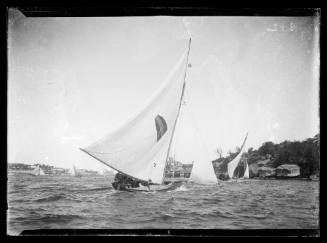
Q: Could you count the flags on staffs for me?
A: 0